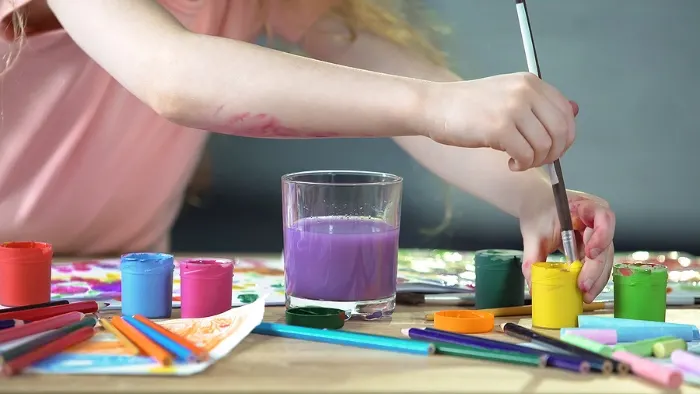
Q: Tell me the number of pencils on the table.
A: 15